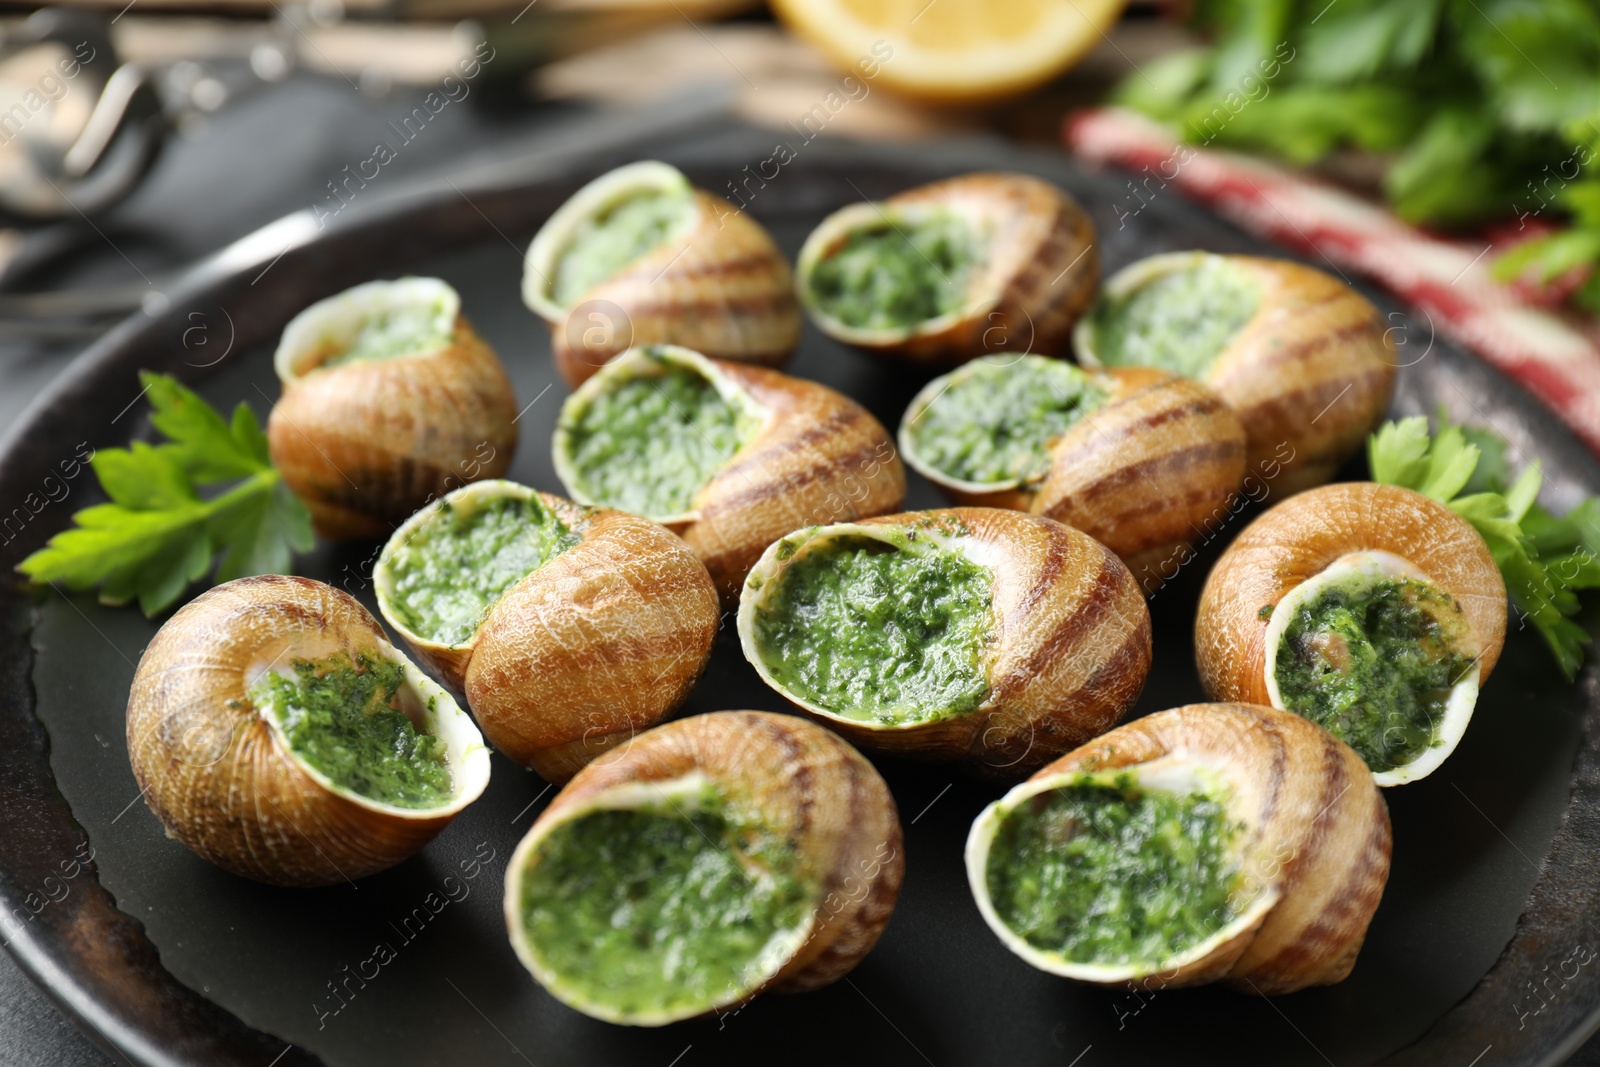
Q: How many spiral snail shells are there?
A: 12